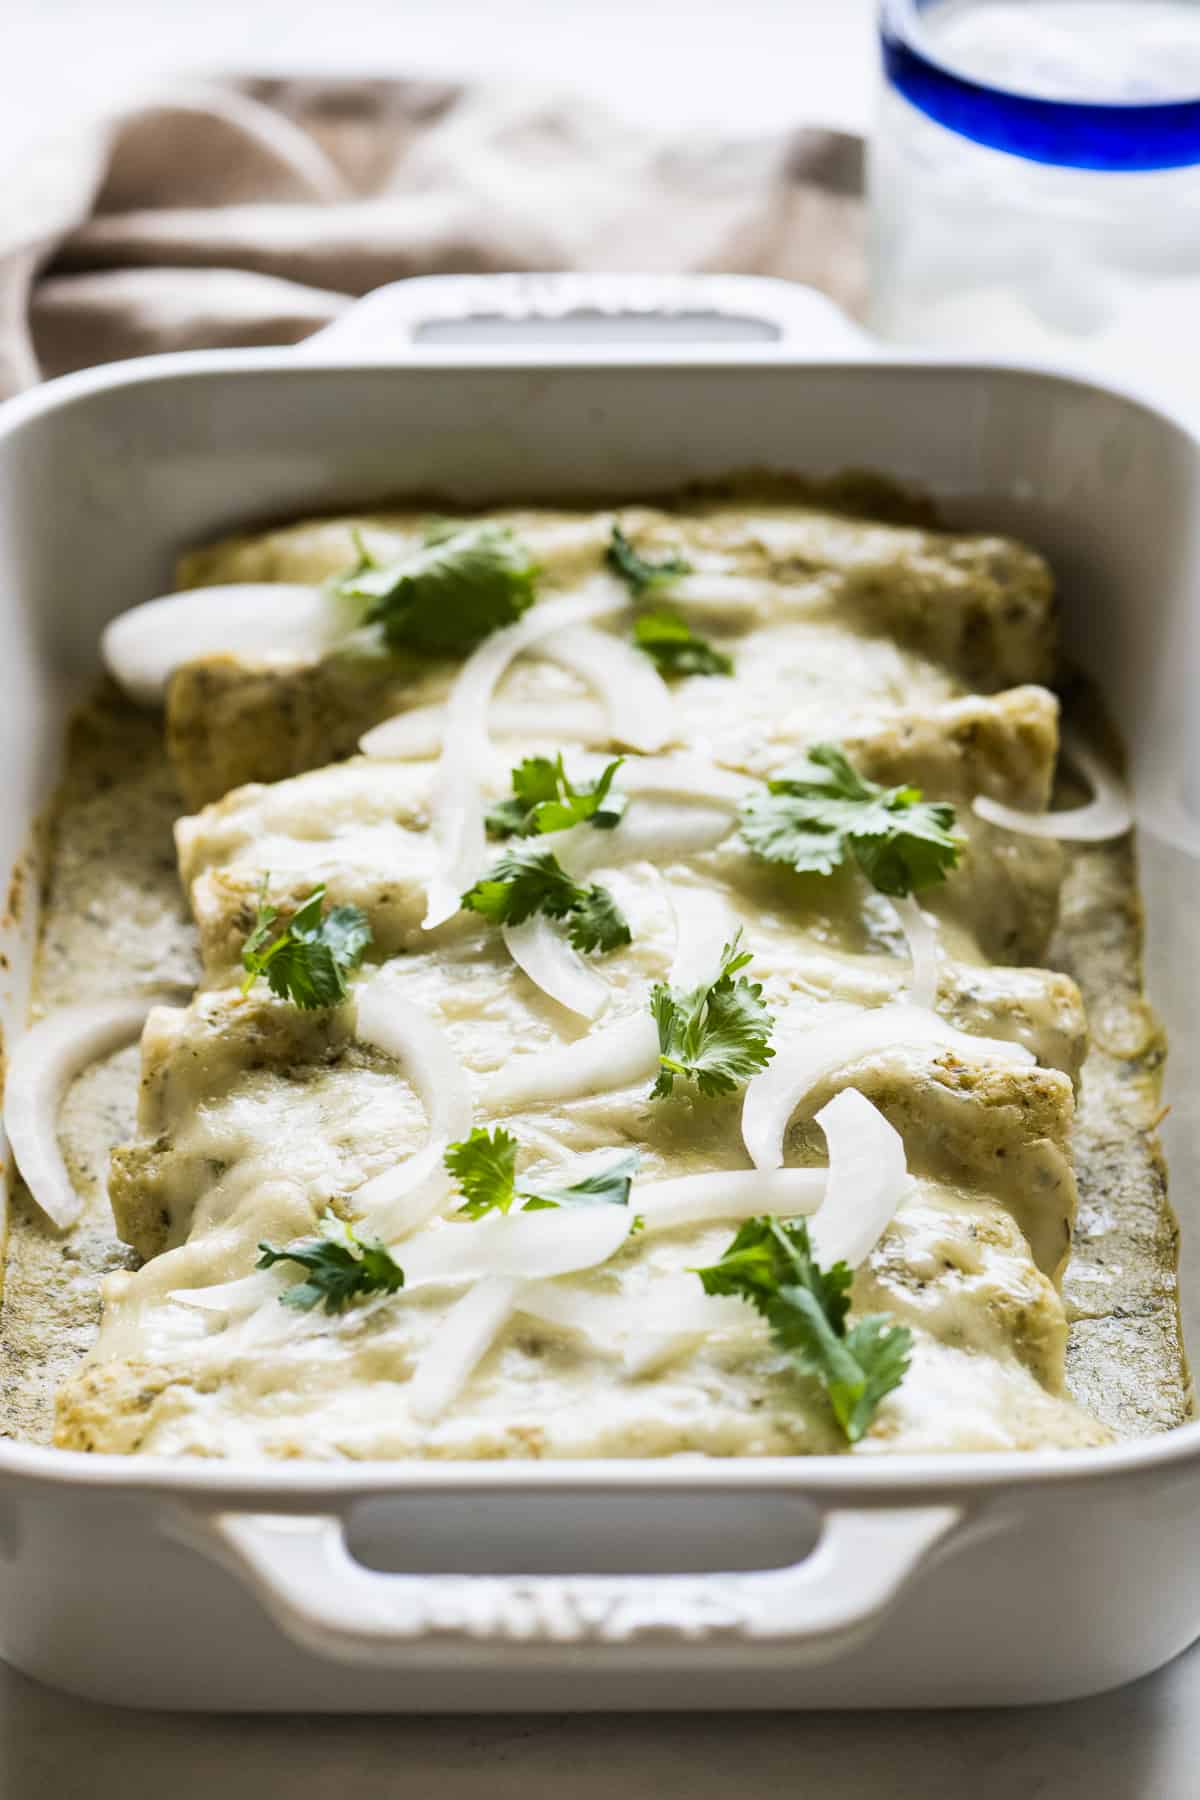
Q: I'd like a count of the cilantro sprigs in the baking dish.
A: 11